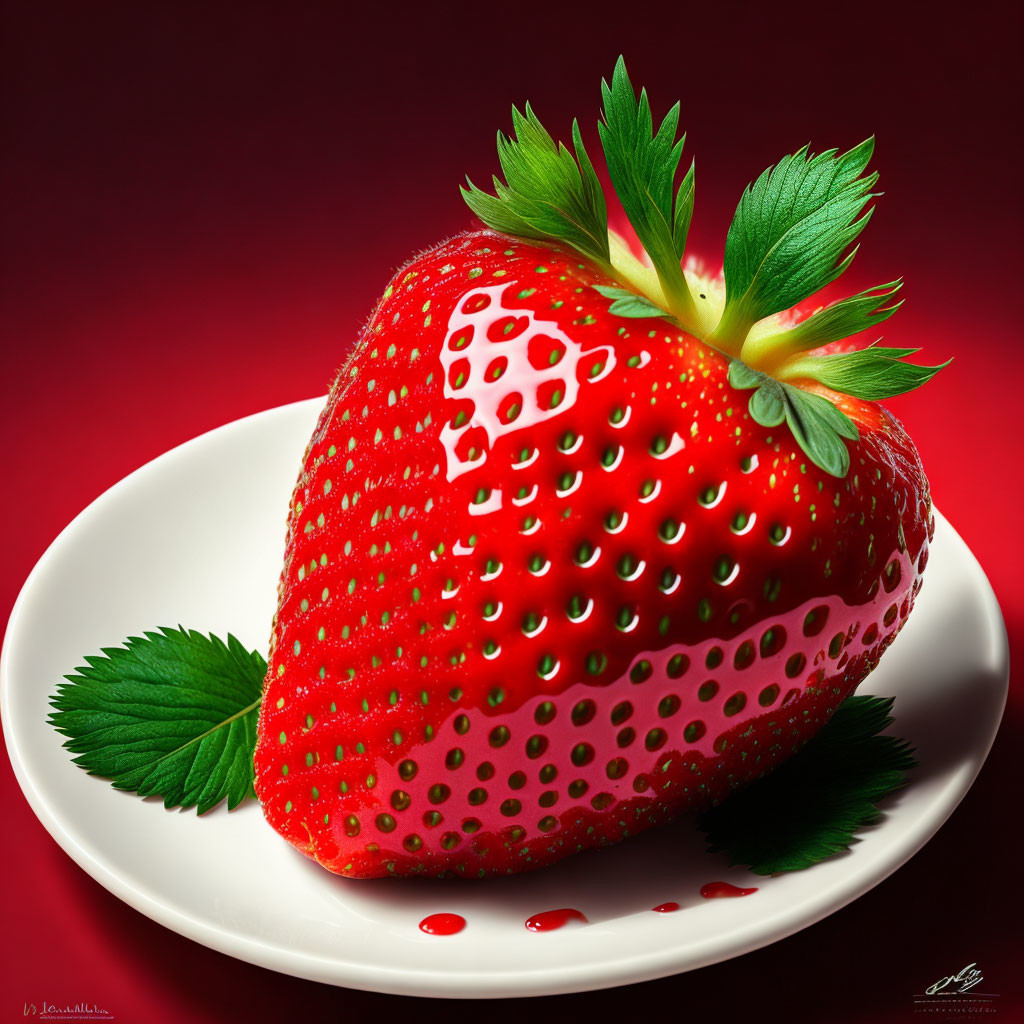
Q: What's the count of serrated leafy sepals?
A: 5